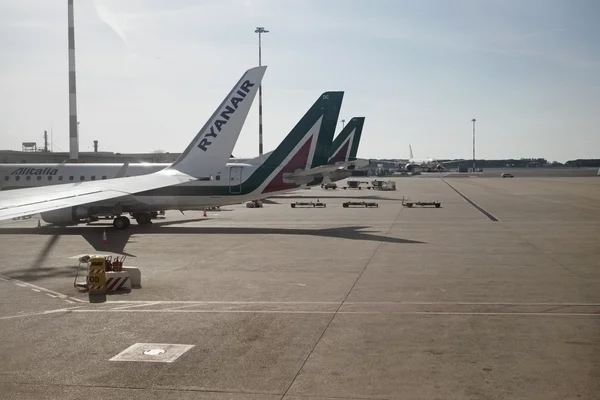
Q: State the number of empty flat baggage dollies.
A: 3